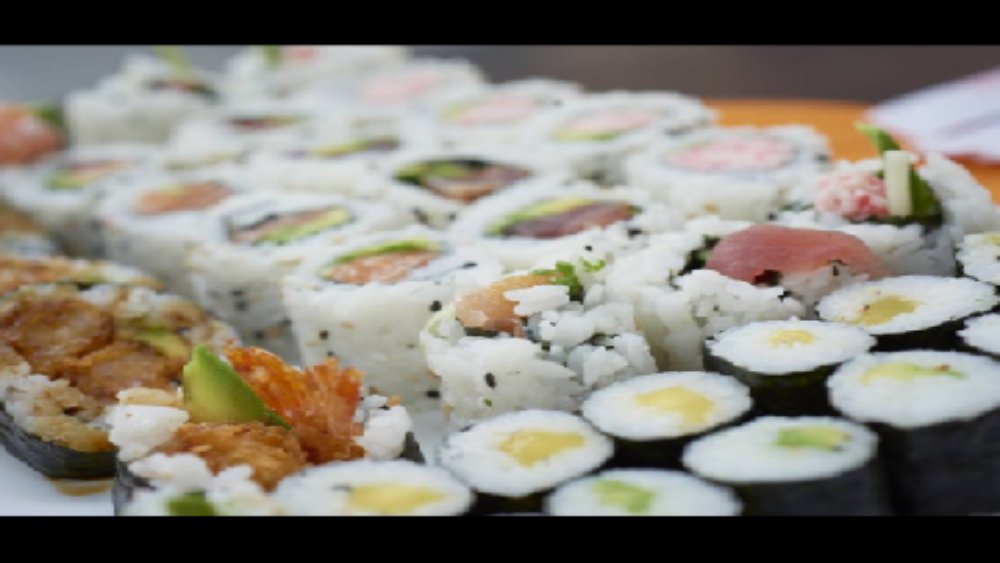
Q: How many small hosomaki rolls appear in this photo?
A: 10